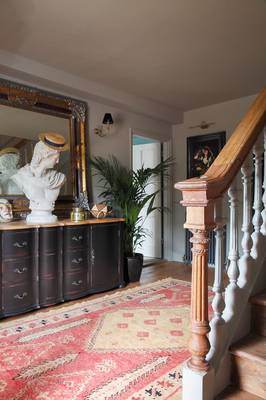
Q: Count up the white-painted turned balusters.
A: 5